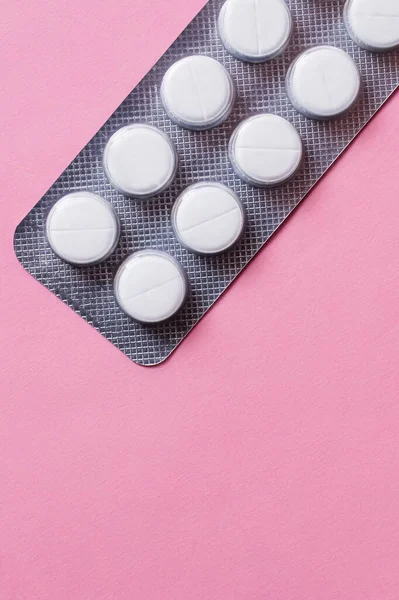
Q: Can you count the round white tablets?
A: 9